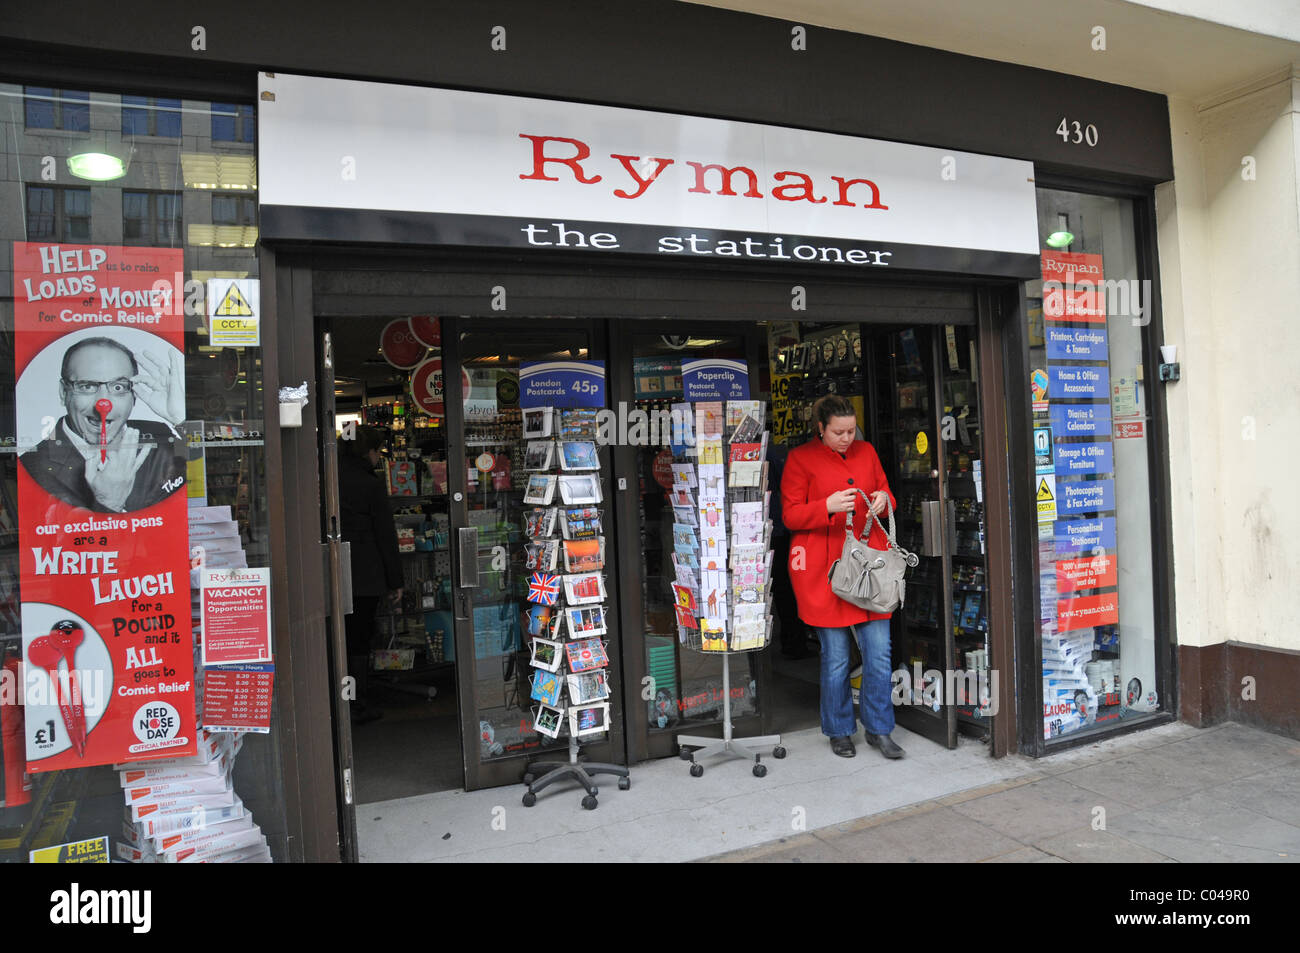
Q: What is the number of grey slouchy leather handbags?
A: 1